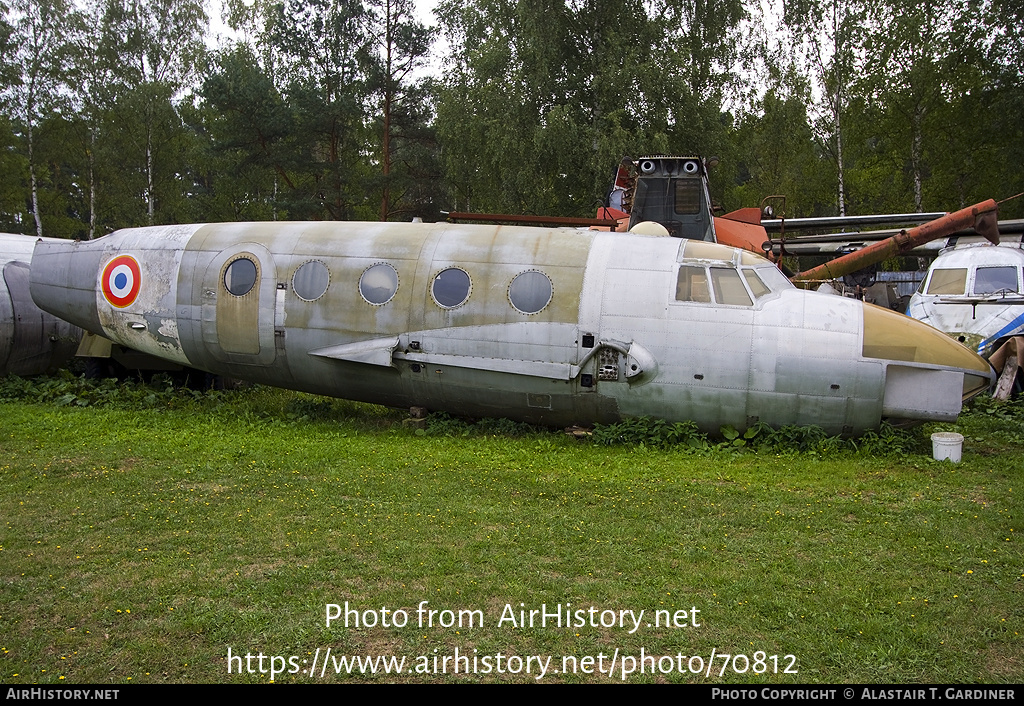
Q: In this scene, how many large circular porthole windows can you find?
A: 5